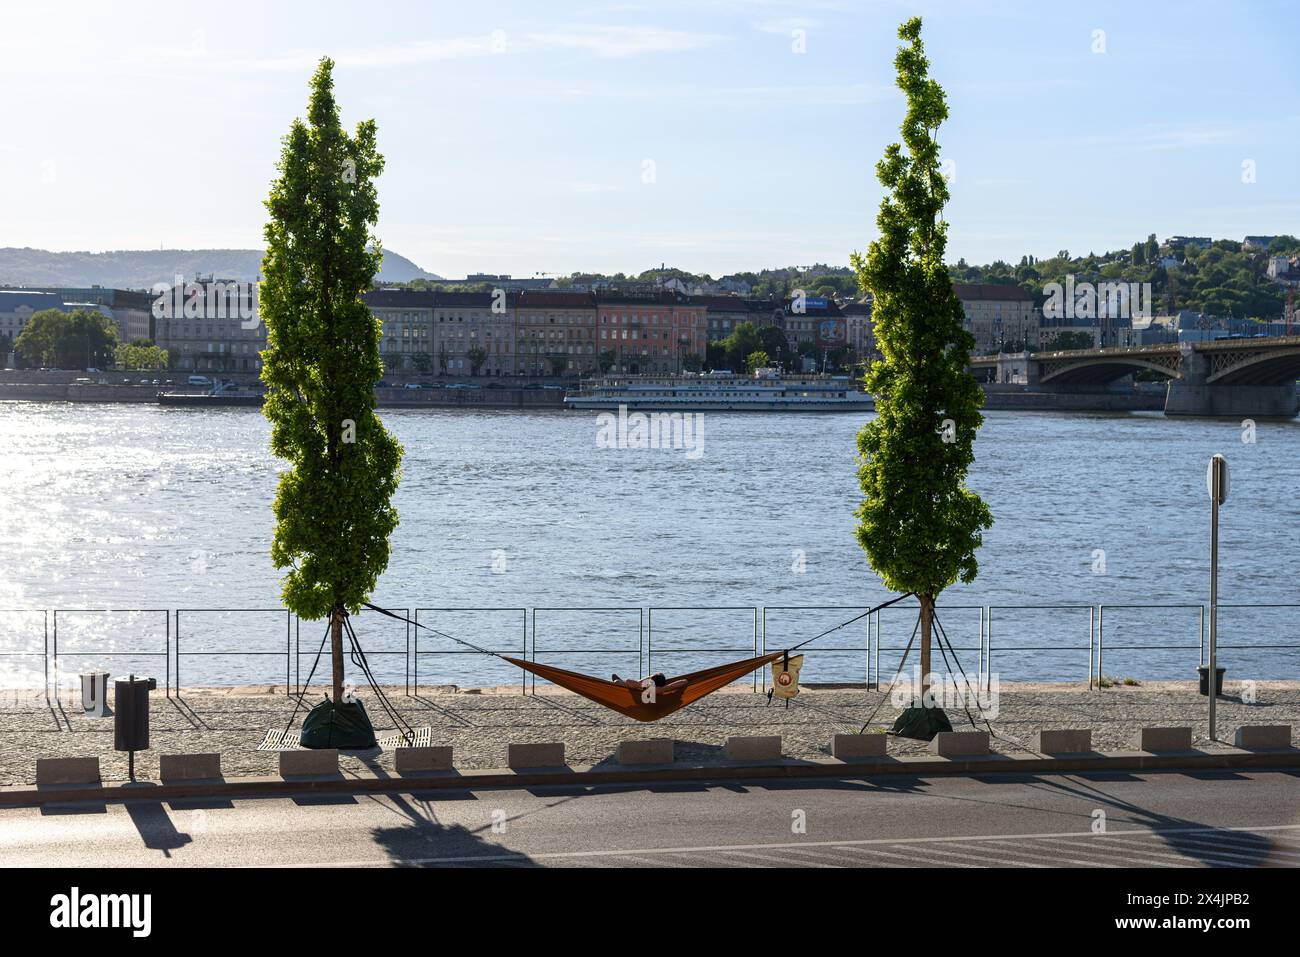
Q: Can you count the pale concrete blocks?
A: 12